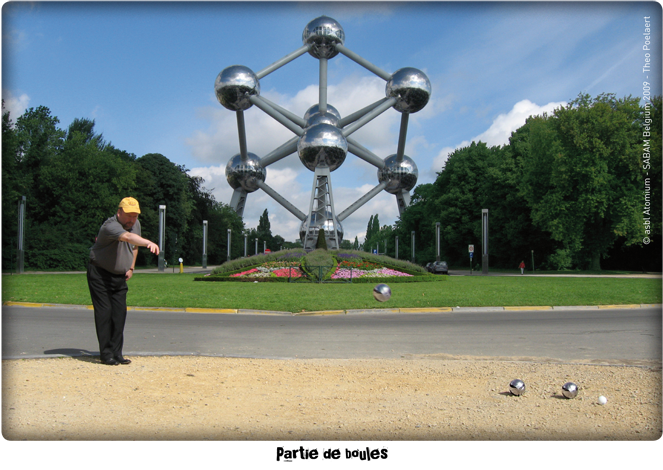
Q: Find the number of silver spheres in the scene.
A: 12